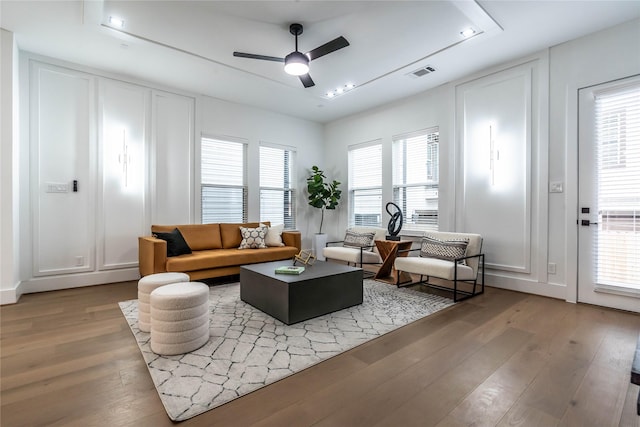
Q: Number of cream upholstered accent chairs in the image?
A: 2